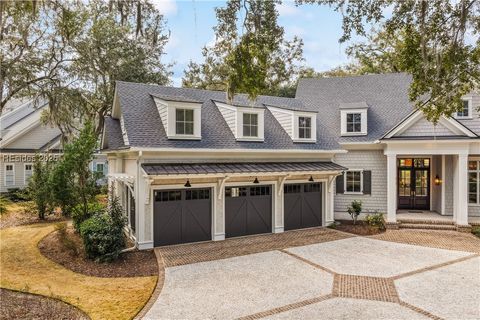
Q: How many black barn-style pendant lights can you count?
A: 3